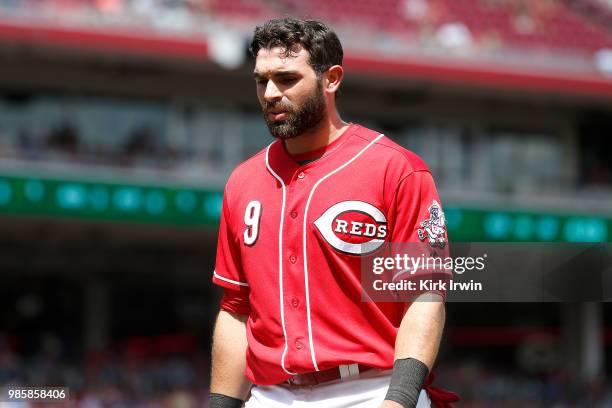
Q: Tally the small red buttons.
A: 5